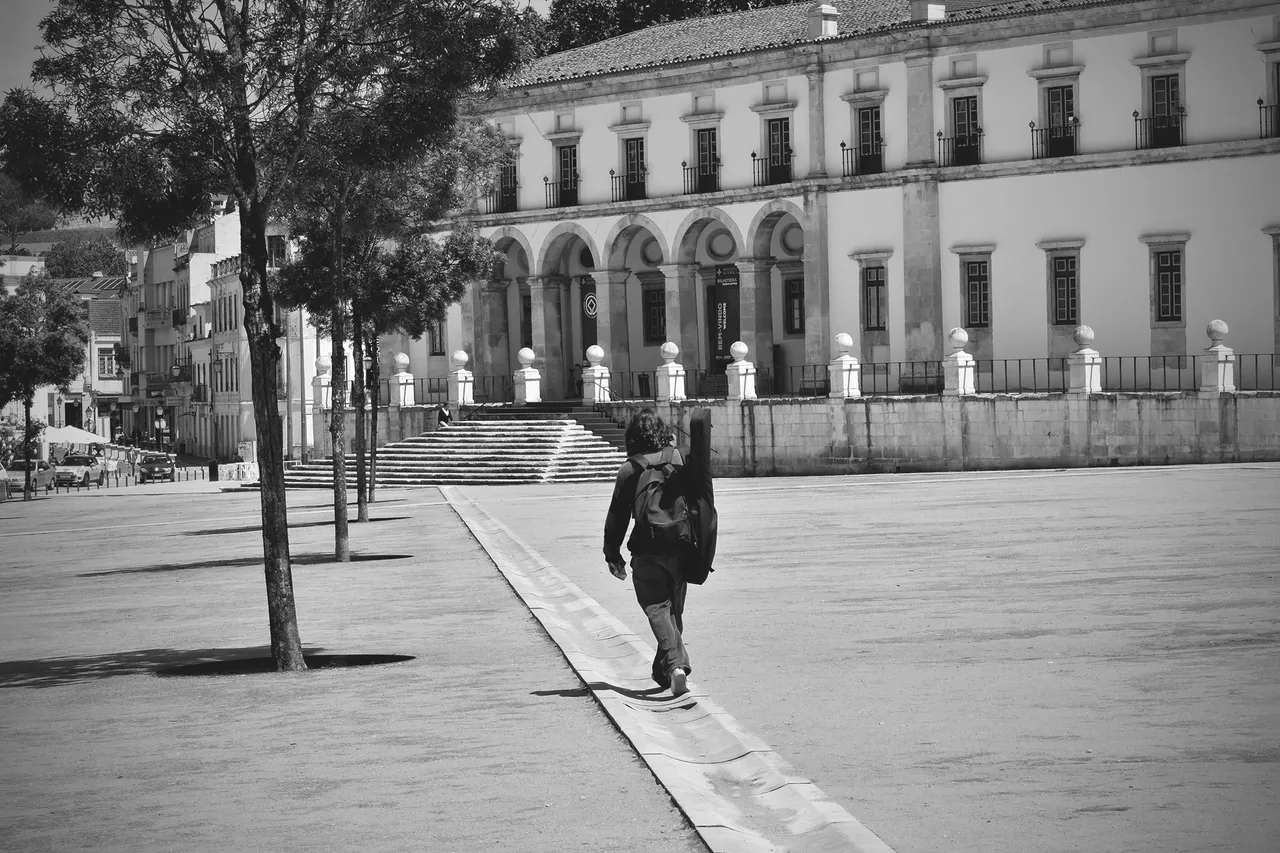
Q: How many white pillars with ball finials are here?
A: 11